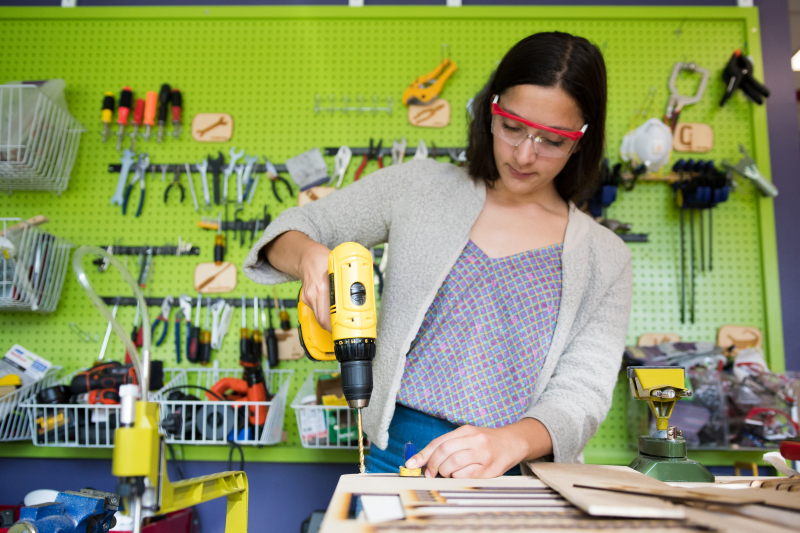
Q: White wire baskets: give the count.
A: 6